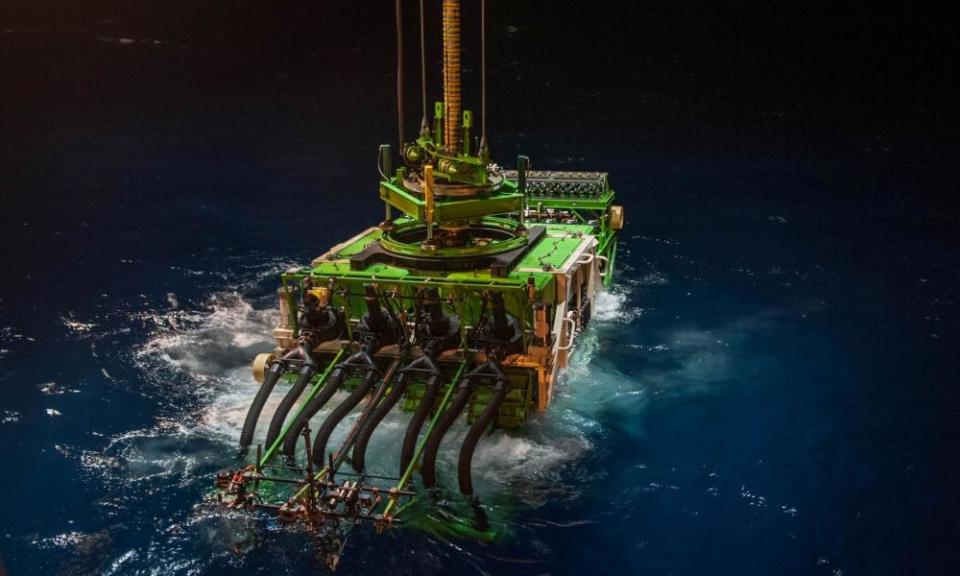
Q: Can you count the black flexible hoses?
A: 8